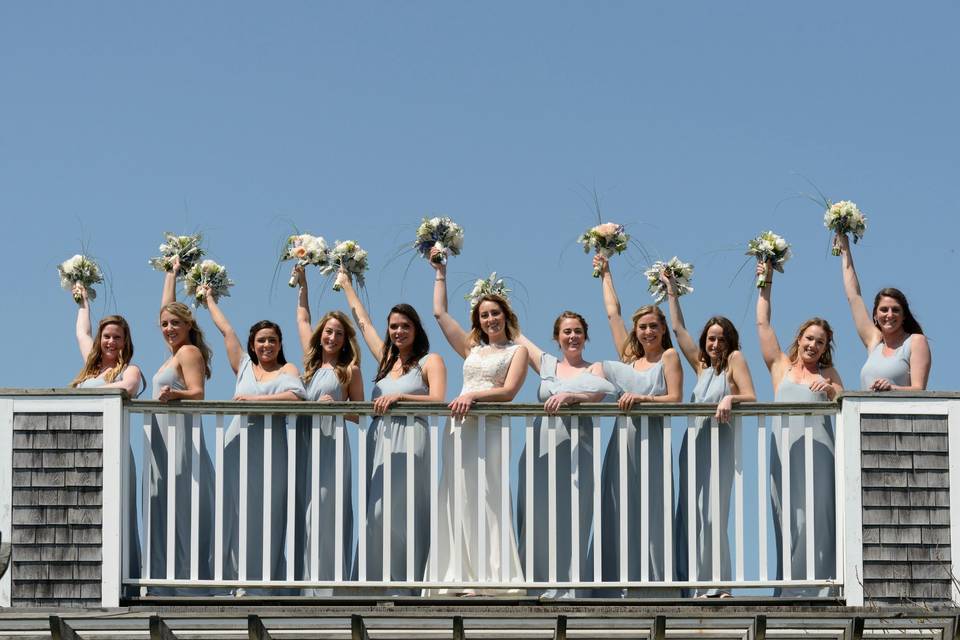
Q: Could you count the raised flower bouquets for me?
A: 11